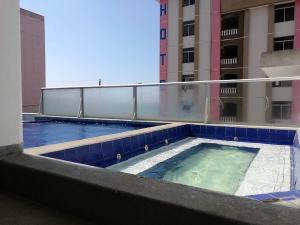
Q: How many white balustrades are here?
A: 4